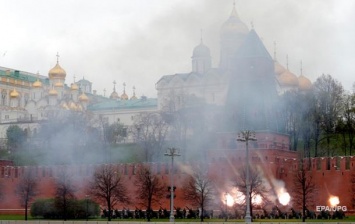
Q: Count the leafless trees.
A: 7